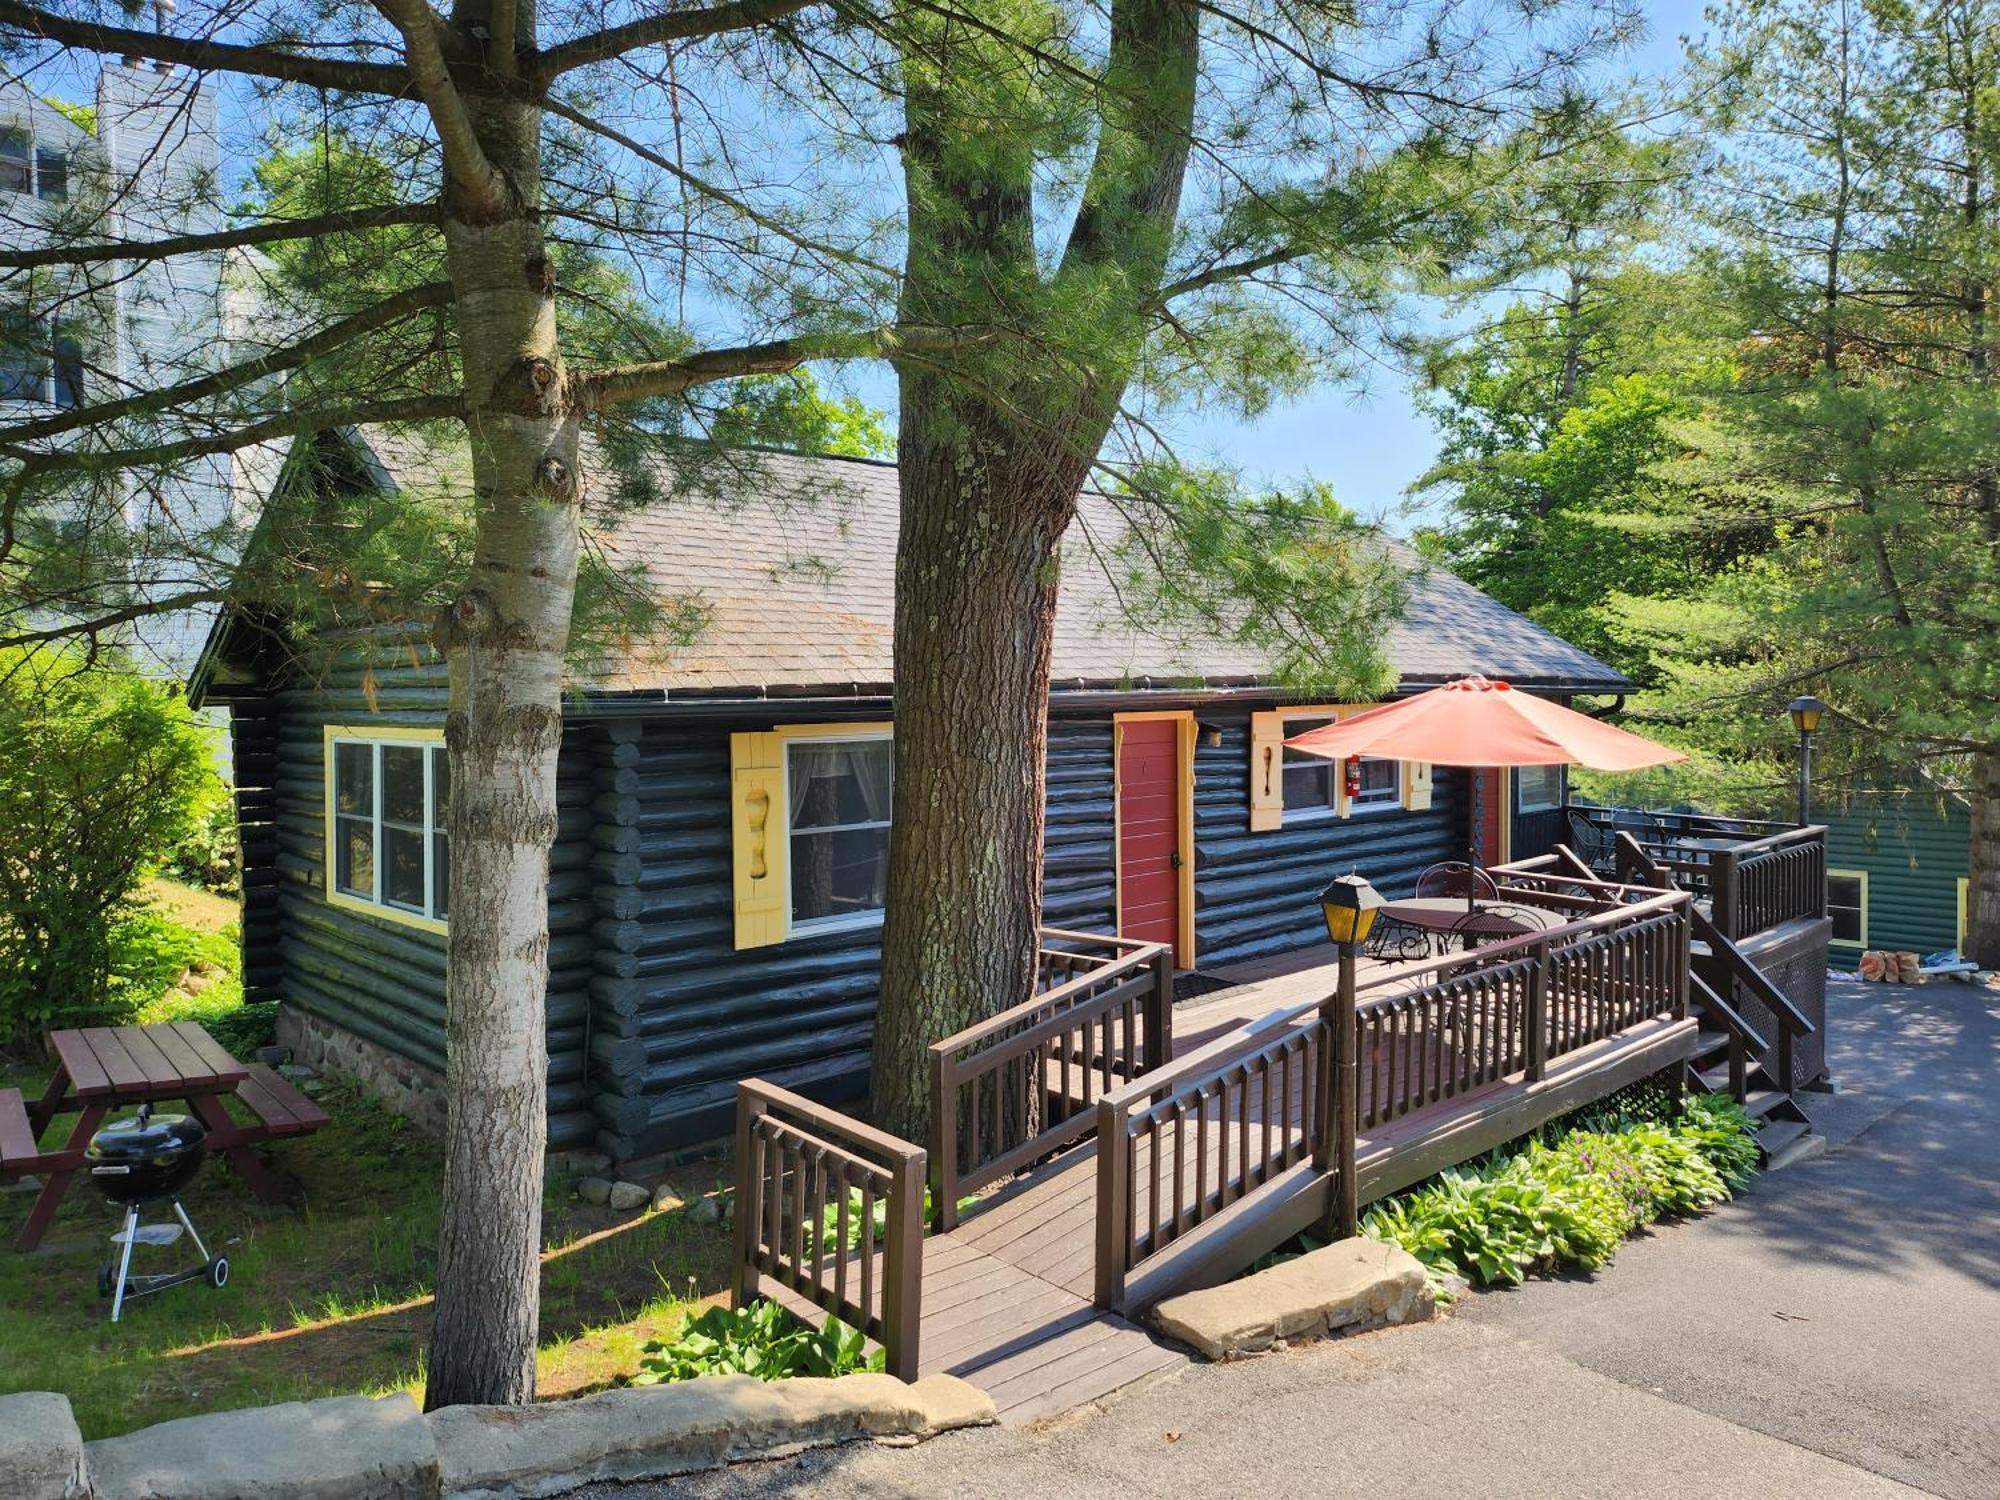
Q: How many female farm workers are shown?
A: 0